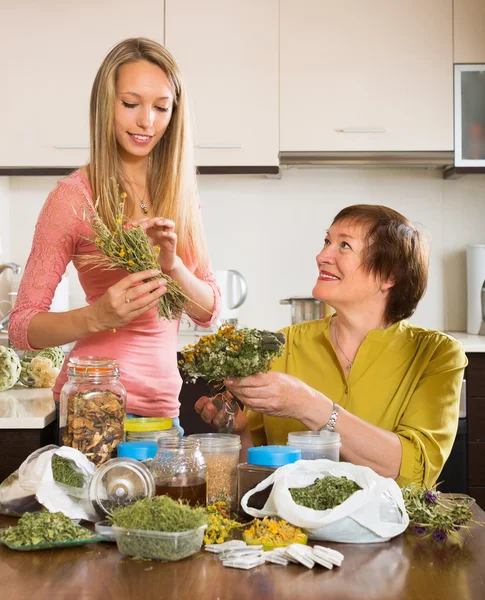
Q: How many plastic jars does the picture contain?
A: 5